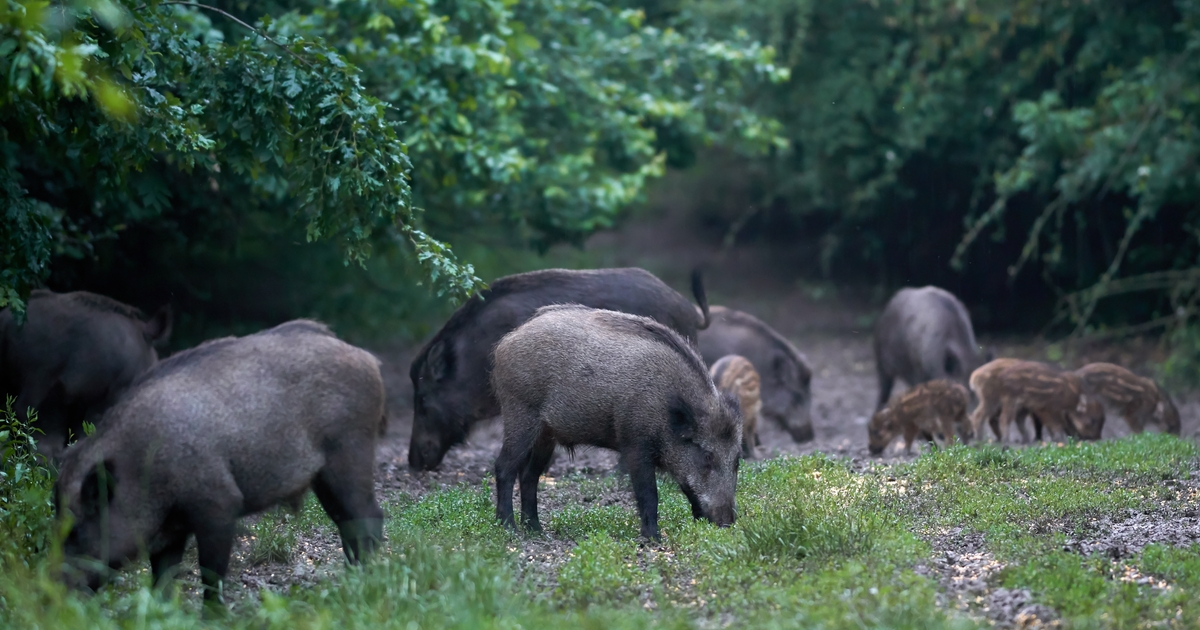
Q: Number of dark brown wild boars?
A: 6